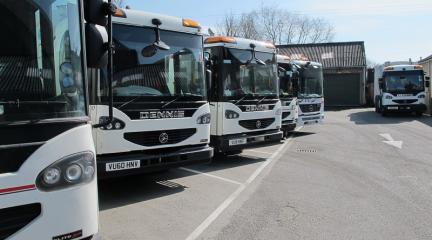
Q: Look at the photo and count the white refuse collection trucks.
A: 6